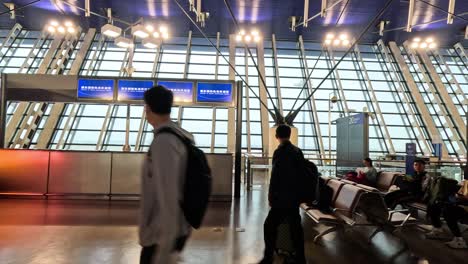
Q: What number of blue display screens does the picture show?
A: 4